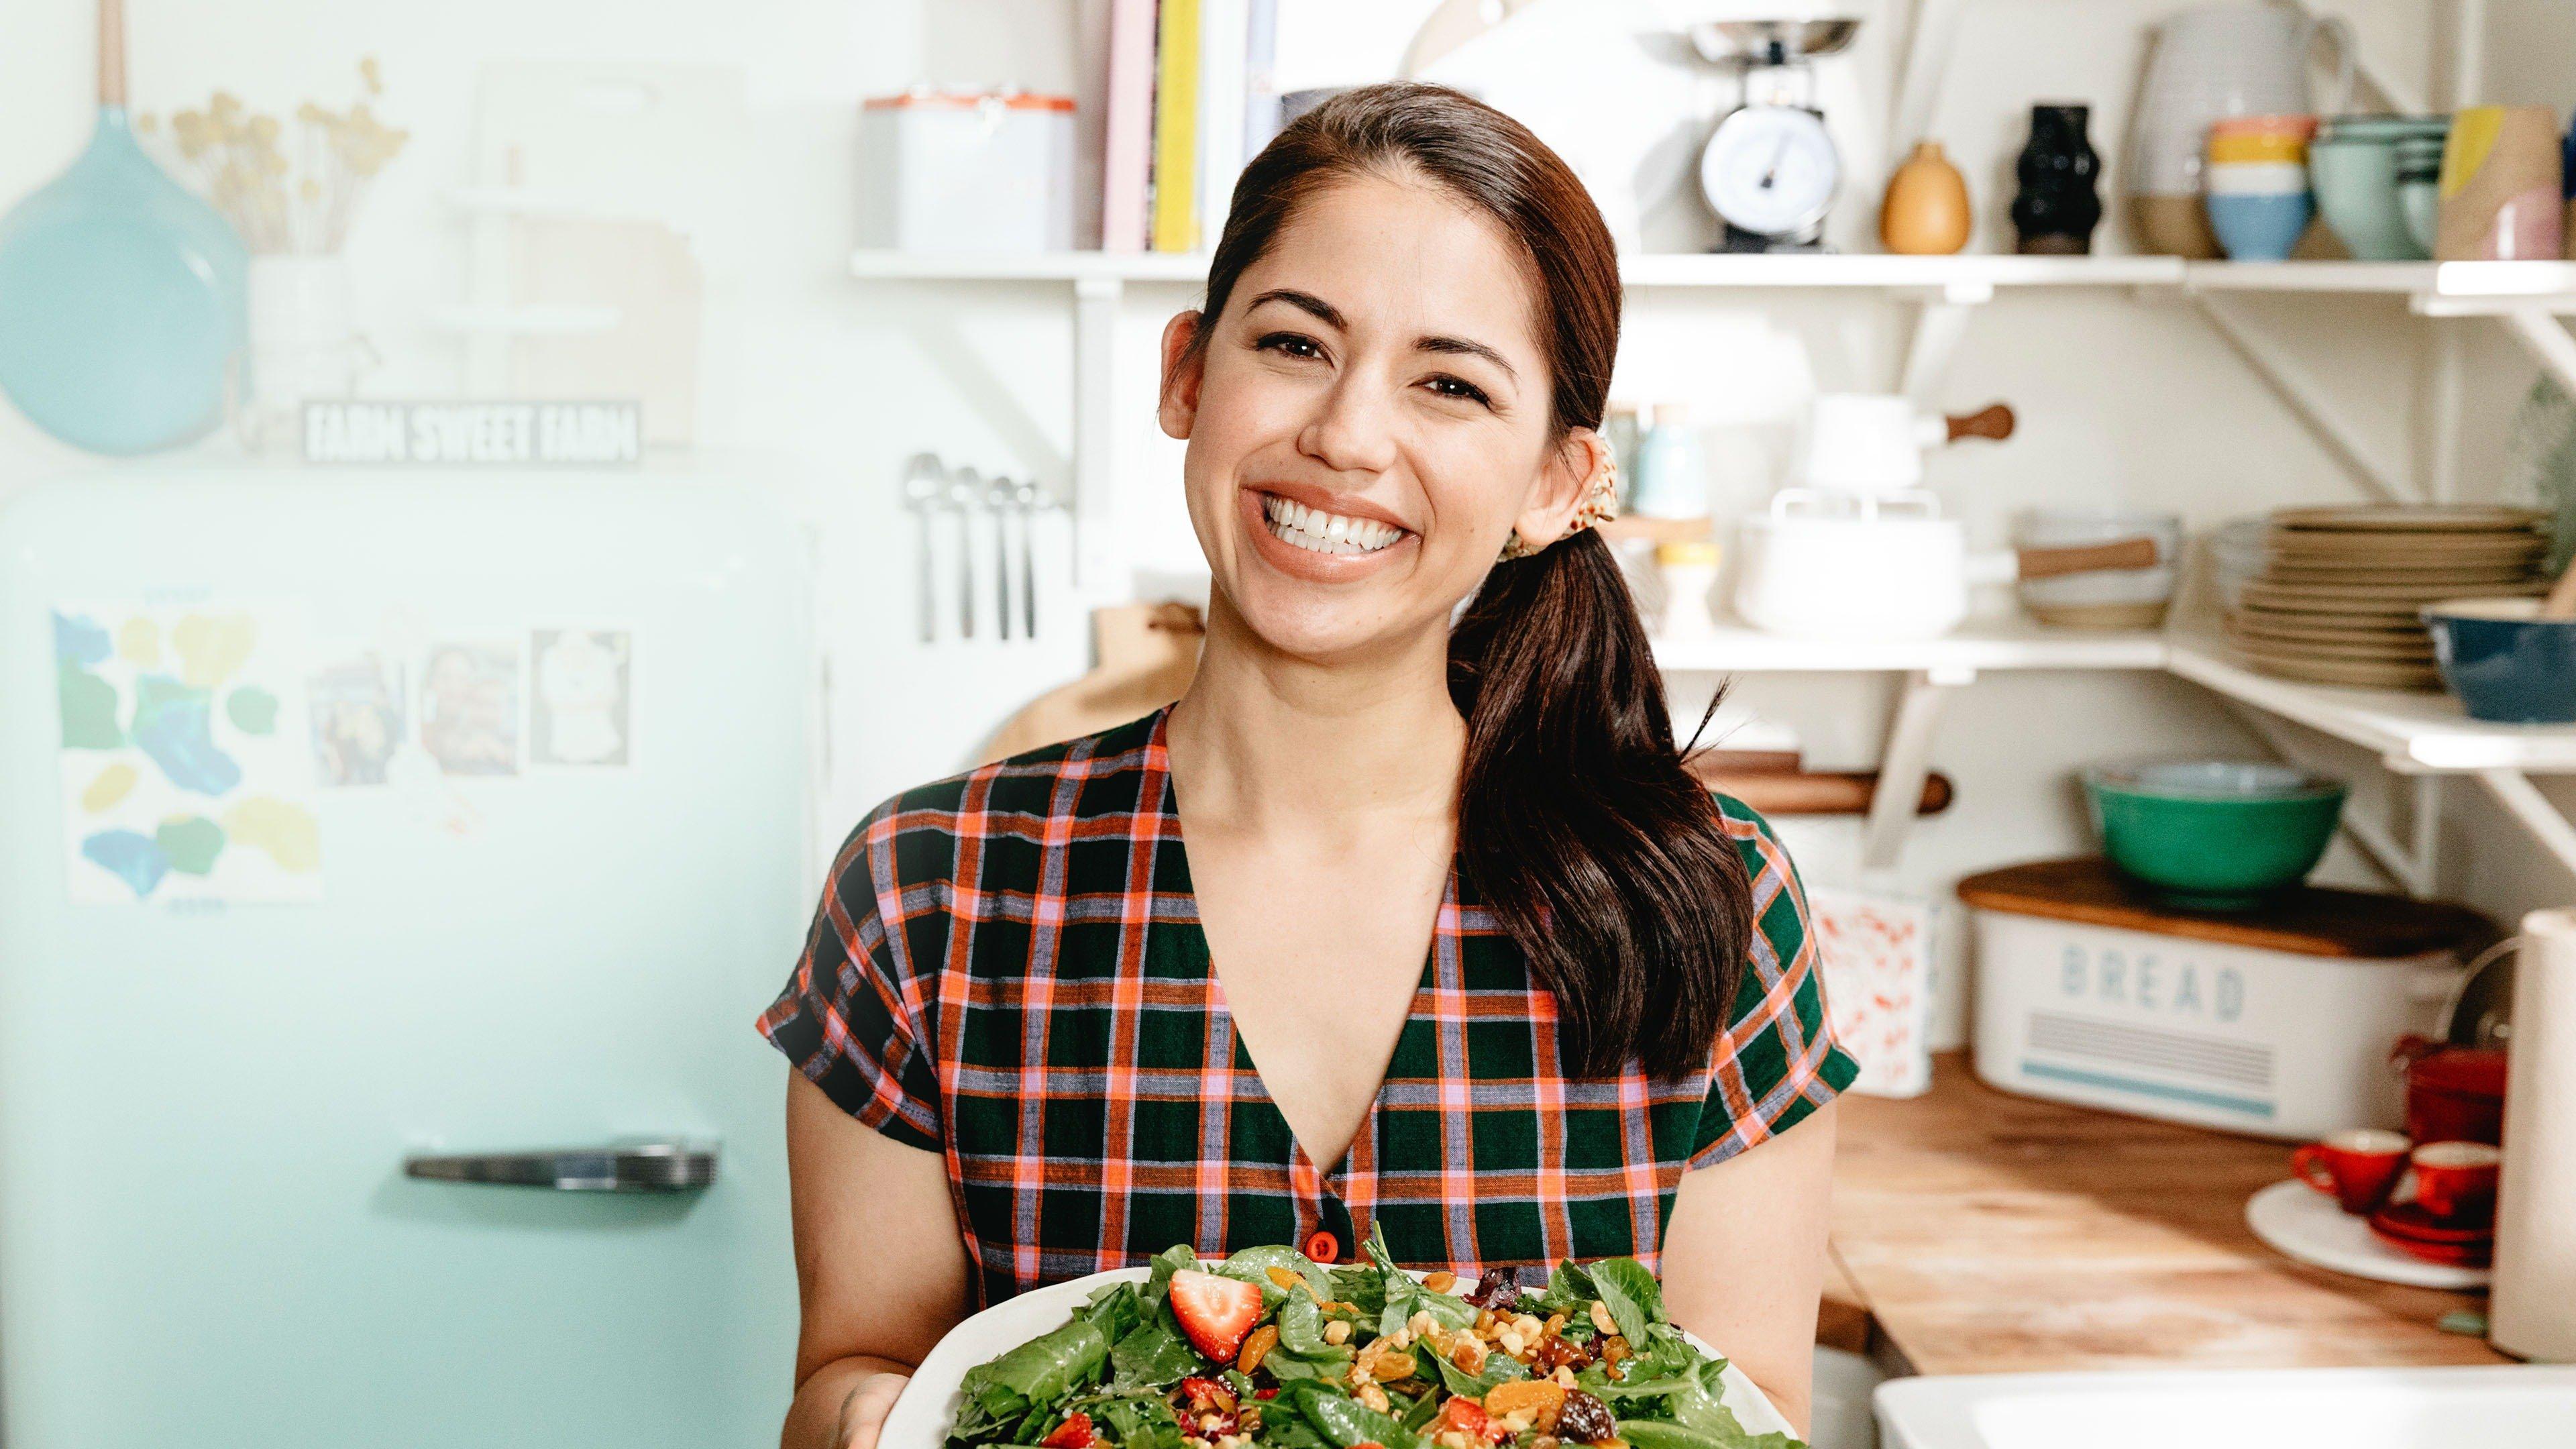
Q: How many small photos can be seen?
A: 3